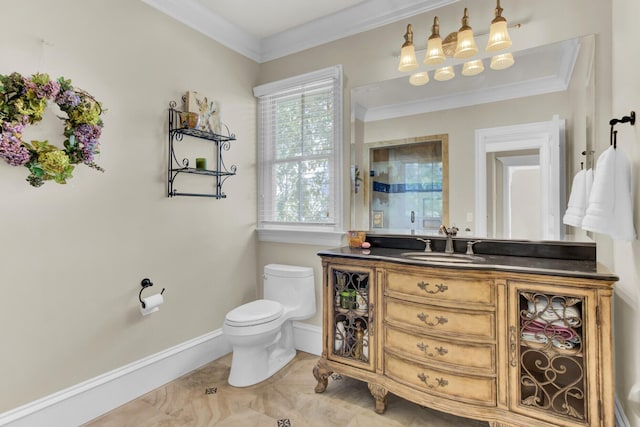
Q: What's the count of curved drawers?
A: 4